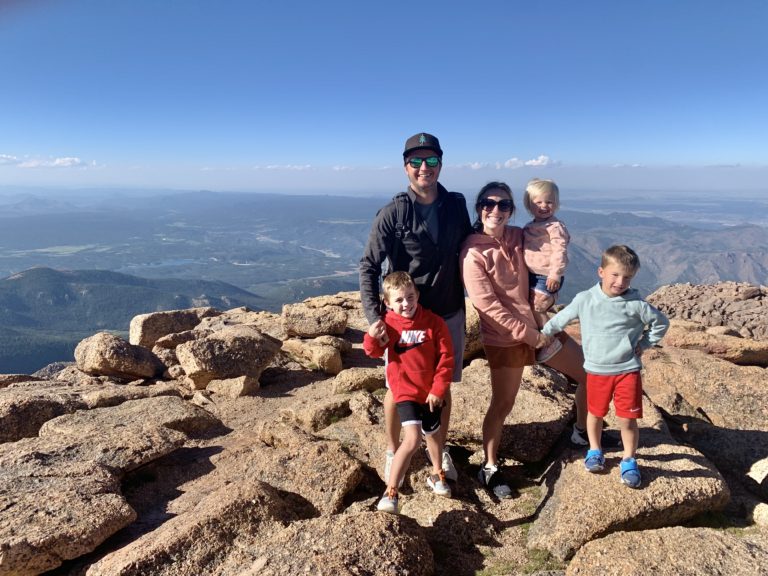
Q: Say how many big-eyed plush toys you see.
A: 0